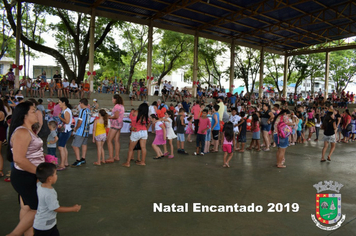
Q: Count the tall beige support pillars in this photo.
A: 8